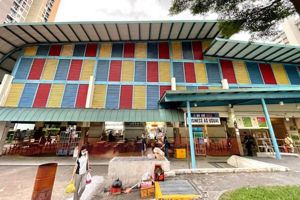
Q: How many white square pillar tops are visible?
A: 4